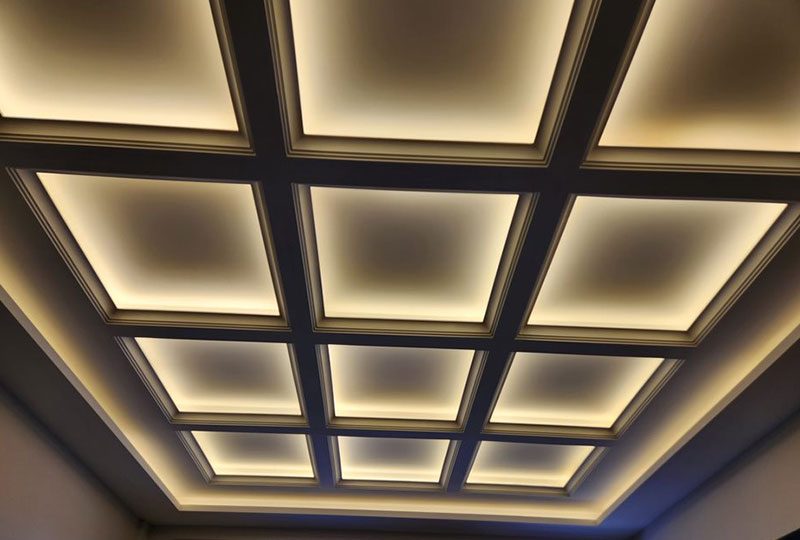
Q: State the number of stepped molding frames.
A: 12